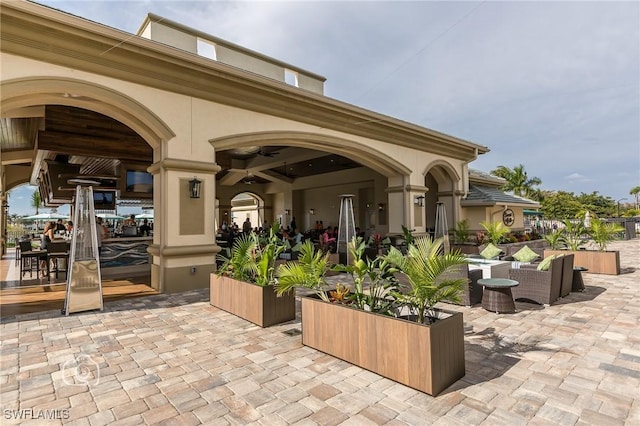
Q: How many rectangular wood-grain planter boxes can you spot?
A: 3